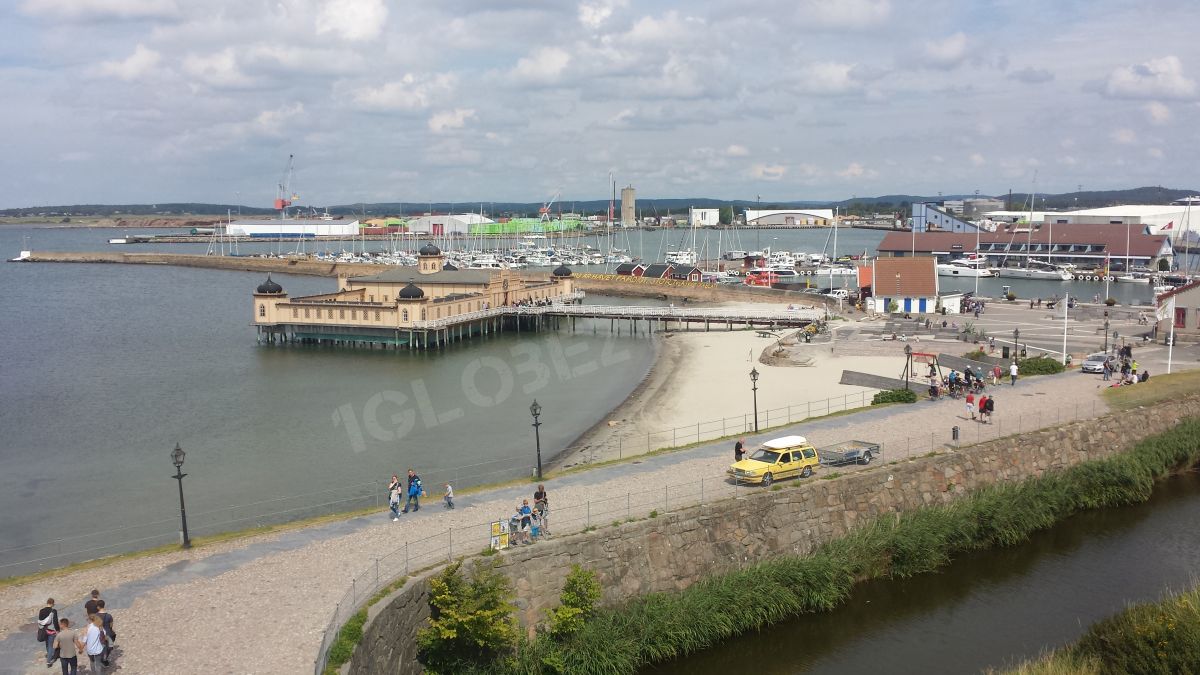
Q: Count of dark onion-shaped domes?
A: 5